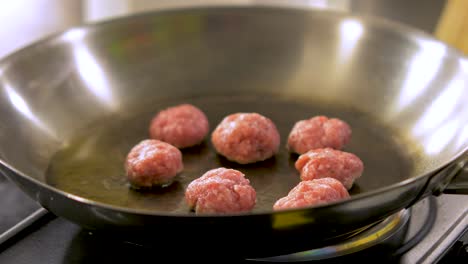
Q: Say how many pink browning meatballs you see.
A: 7